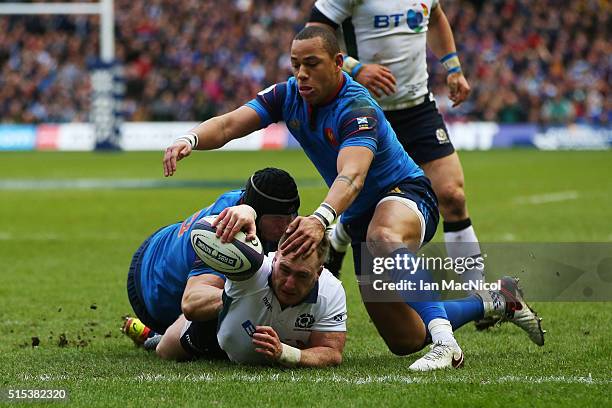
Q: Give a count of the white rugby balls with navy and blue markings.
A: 1